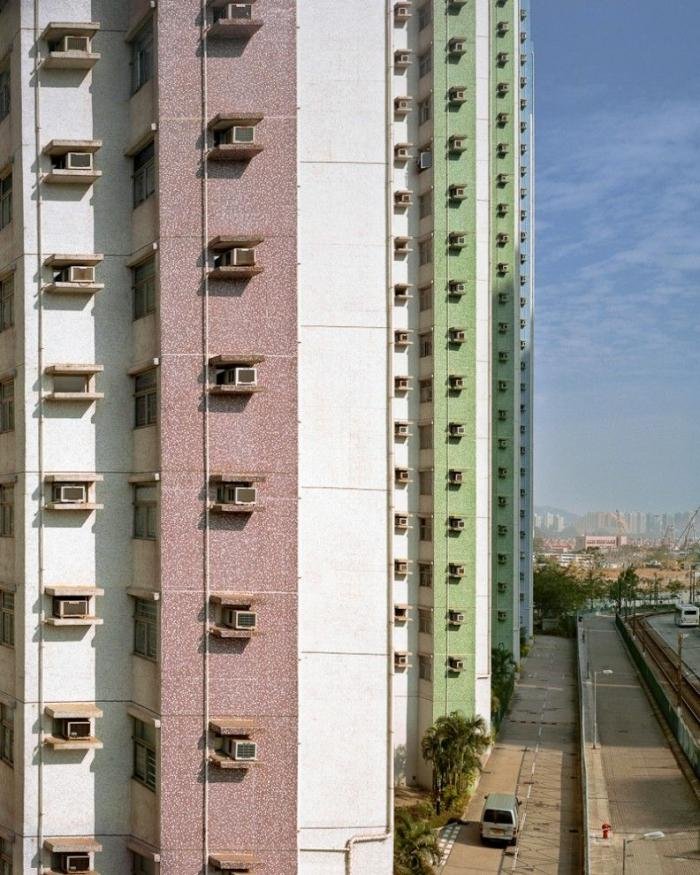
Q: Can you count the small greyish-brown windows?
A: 15